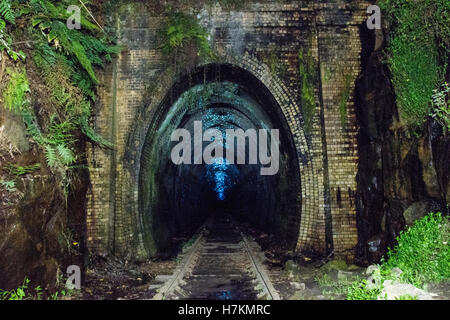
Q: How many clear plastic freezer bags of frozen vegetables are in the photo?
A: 0